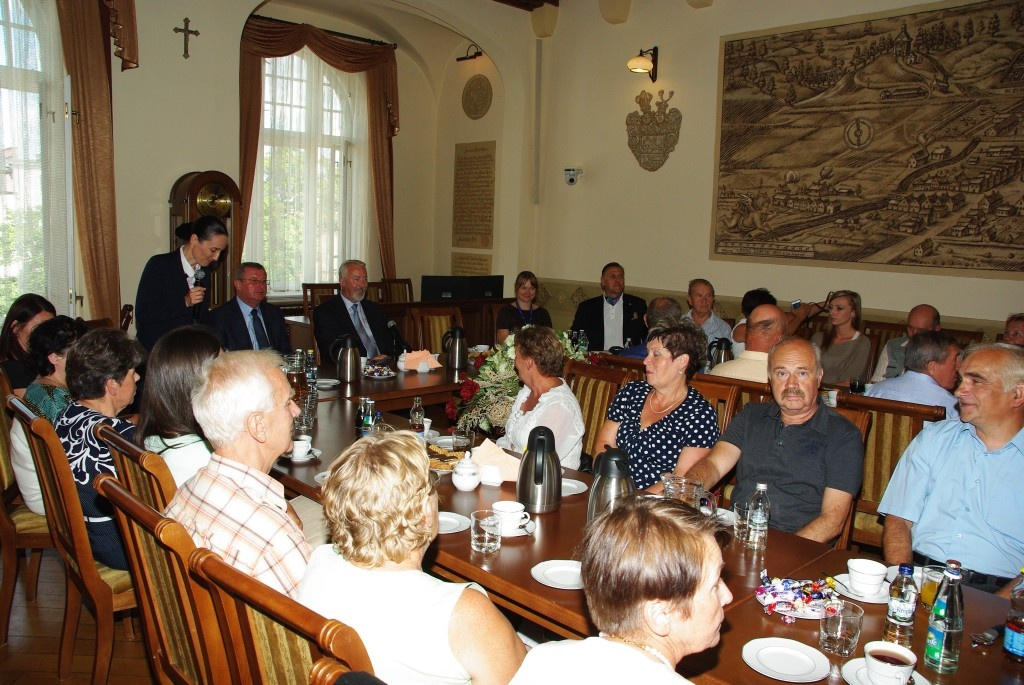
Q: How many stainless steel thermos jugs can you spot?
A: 5